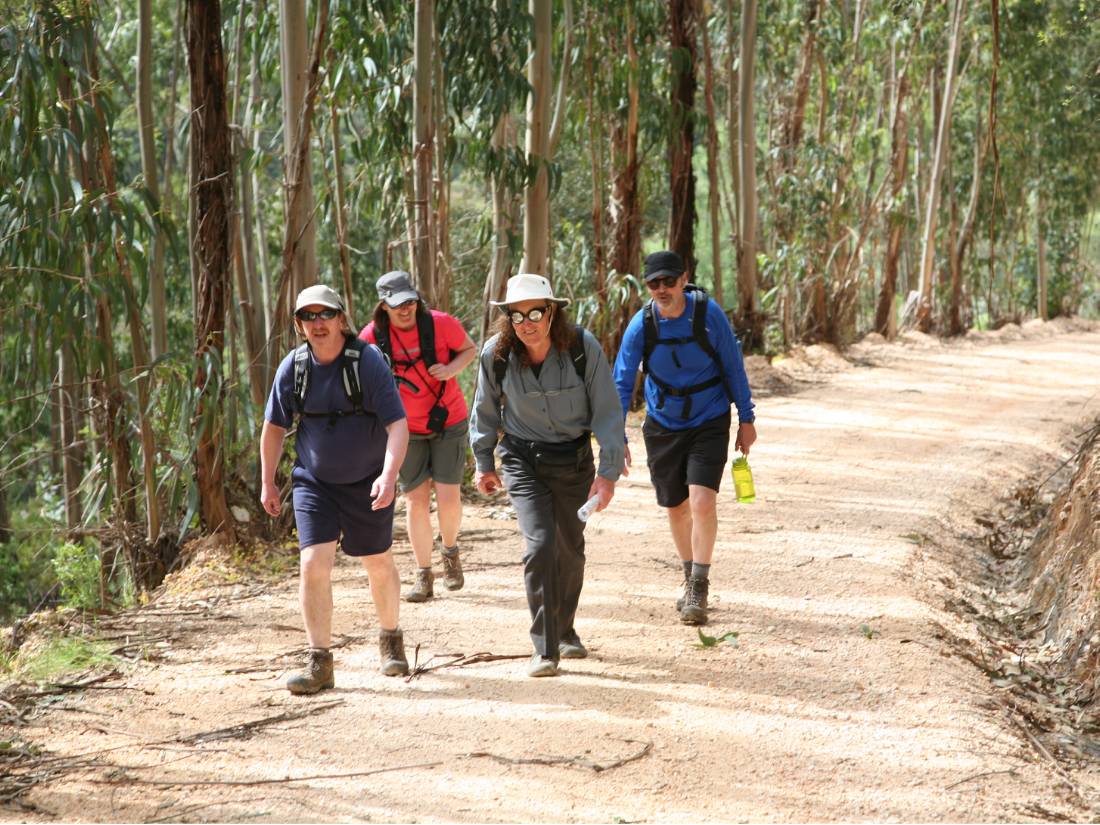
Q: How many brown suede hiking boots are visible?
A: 6